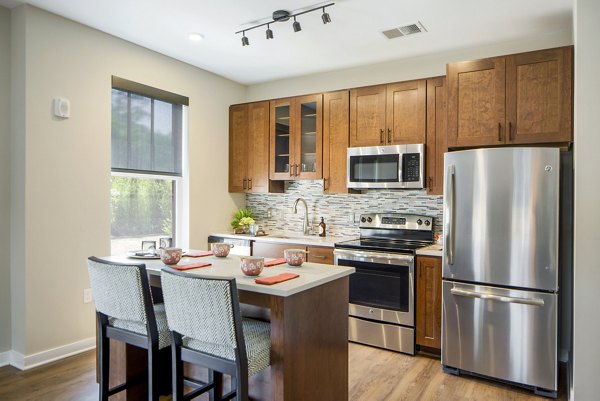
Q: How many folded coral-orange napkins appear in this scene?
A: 4